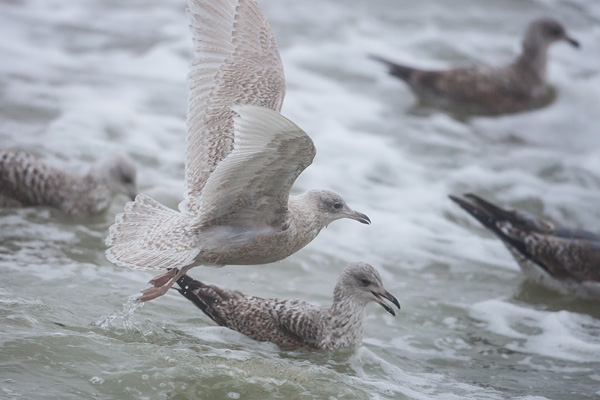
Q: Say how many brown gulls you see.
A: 4